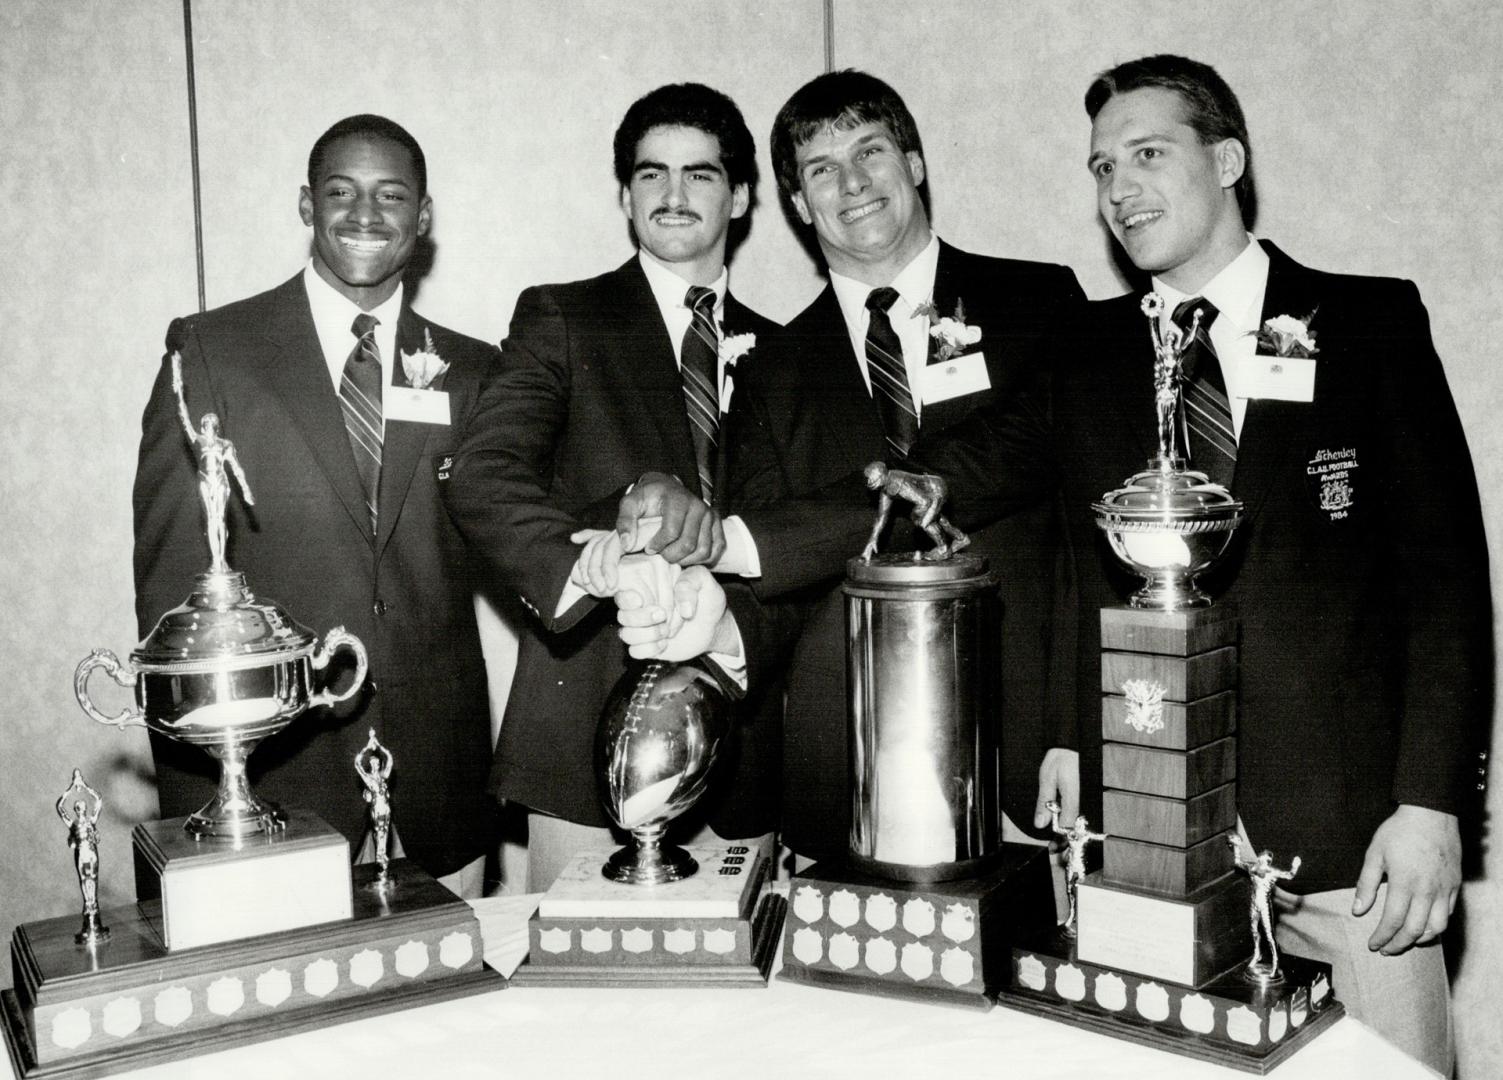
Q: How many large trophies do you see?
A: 4